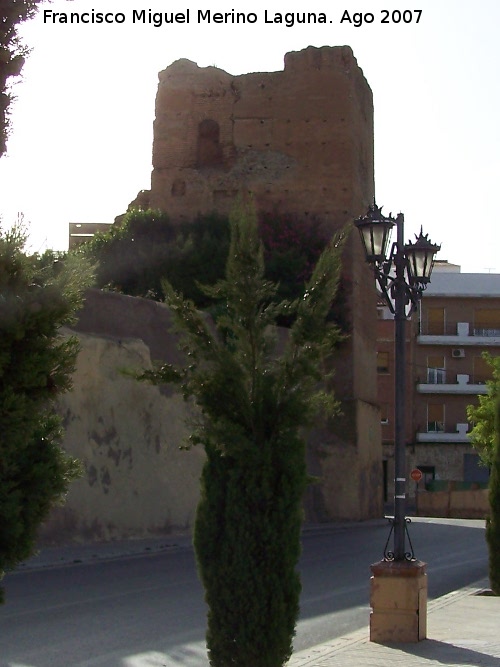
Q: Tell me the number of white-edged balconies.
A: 3